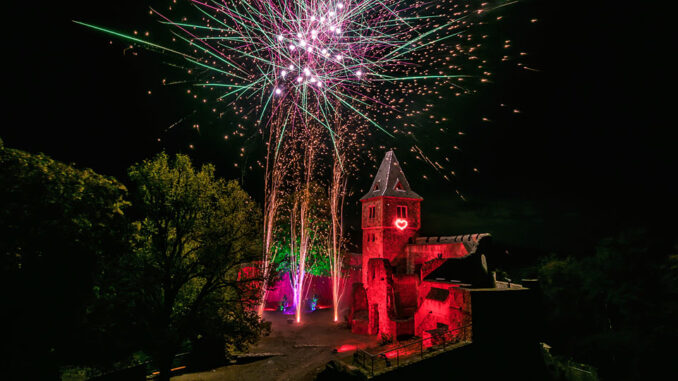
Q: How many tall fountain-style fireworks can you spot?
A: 3